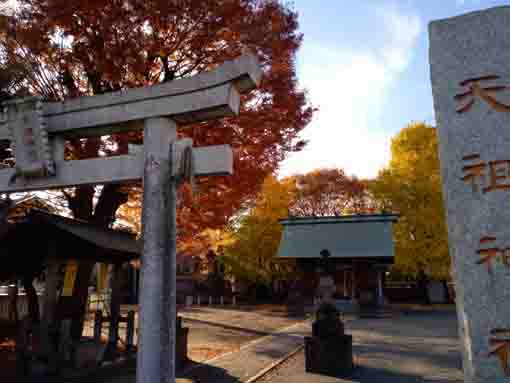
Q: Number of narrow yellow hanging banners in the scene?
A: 2